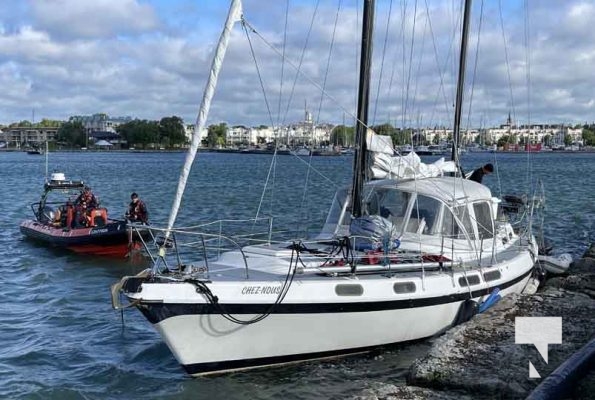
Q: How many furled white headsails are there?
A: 1